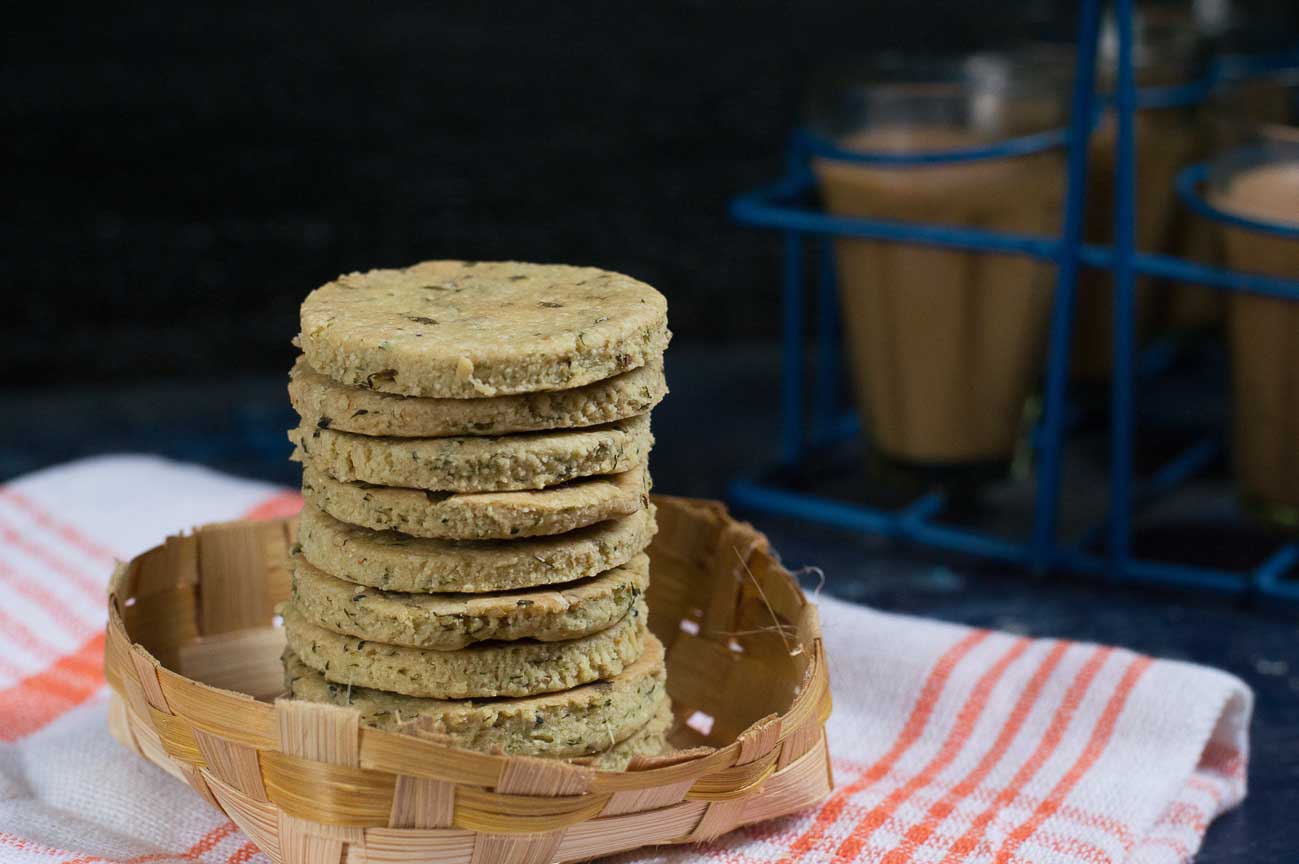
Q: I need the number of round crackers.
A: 9